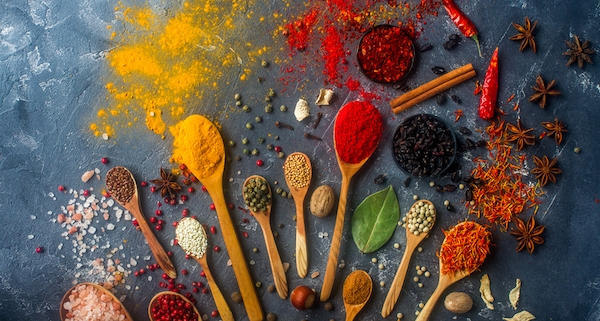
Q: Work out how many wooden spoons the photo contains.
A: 11